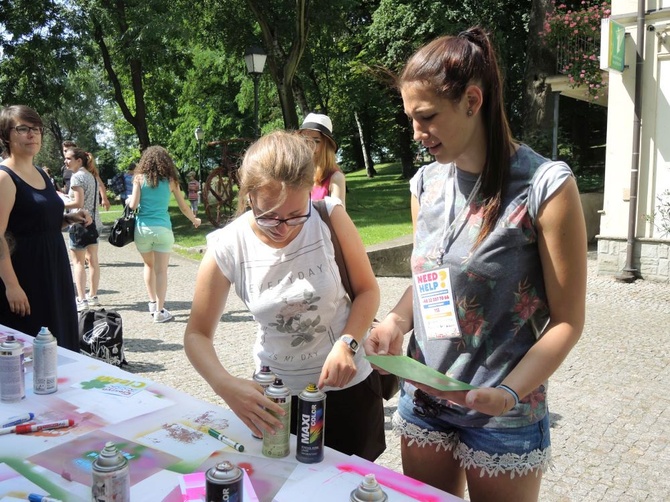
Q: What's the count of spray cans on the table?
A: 8